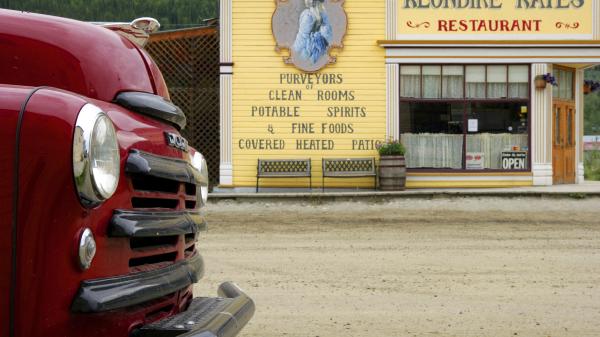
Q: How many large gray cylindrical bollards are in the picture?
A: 0